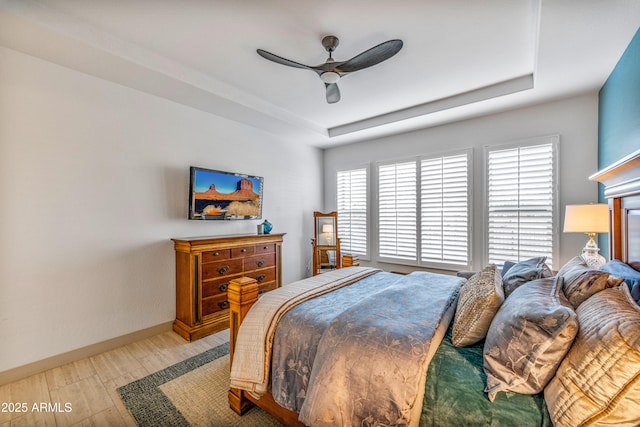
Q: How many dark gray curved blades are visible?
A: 3